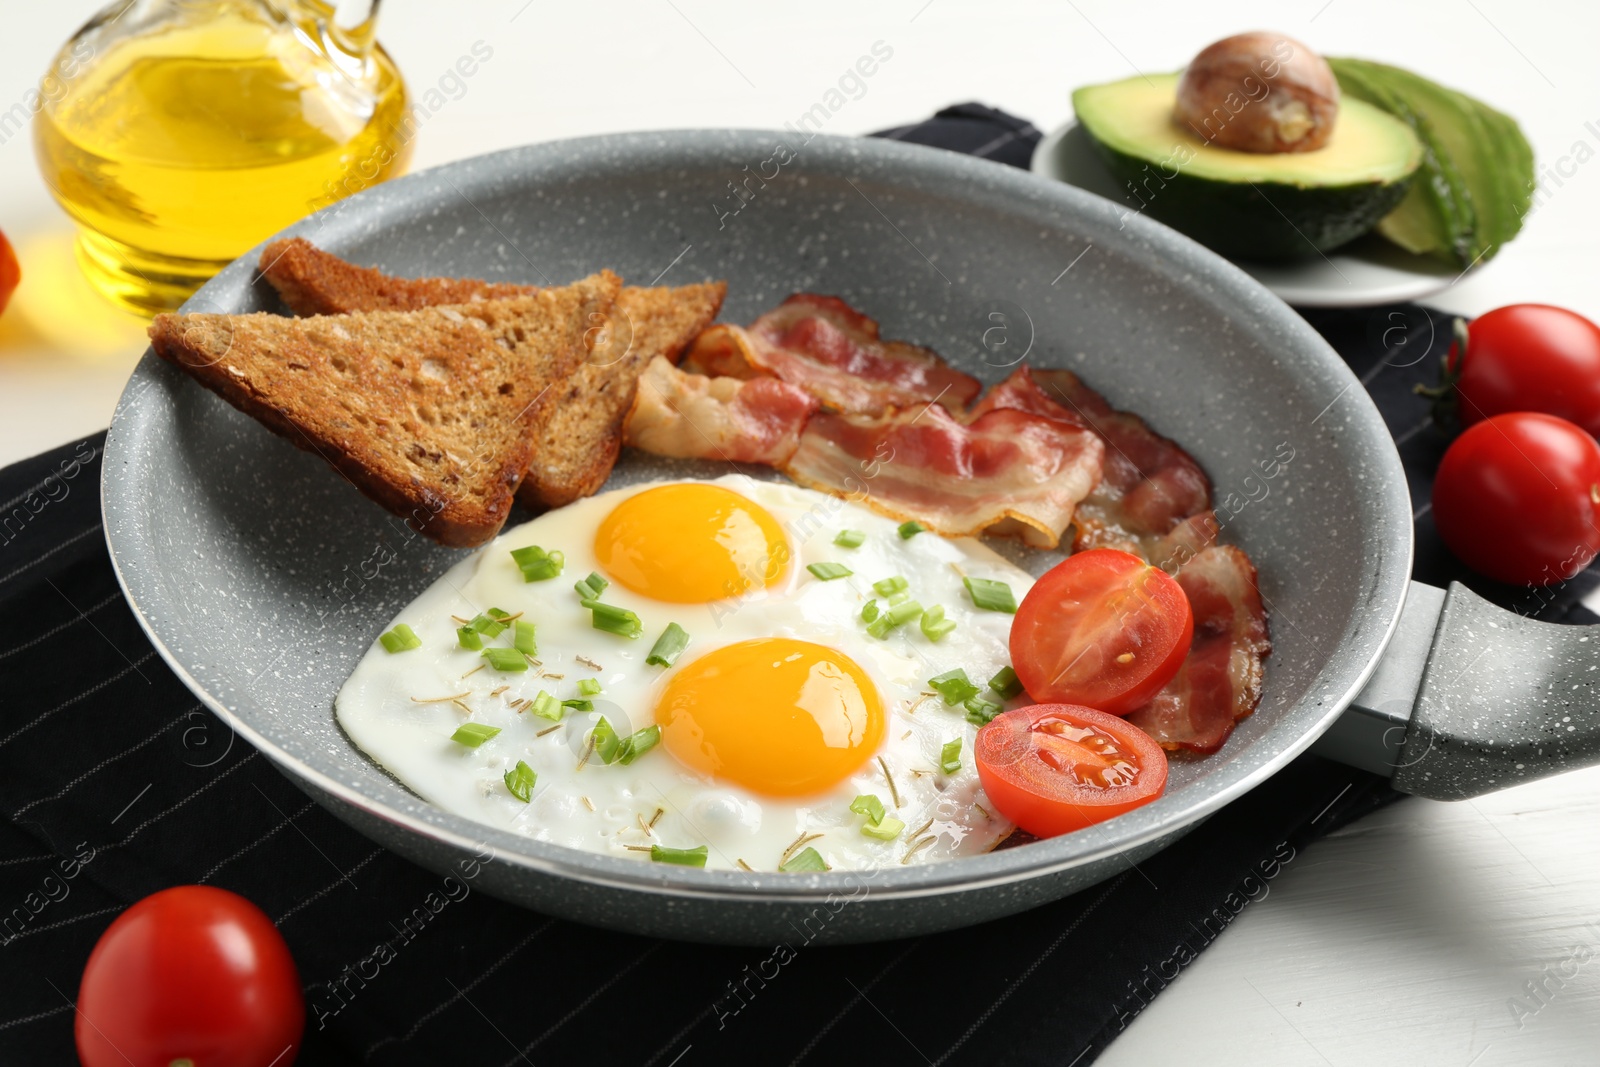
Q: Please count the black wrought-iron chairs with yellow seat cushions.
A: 0